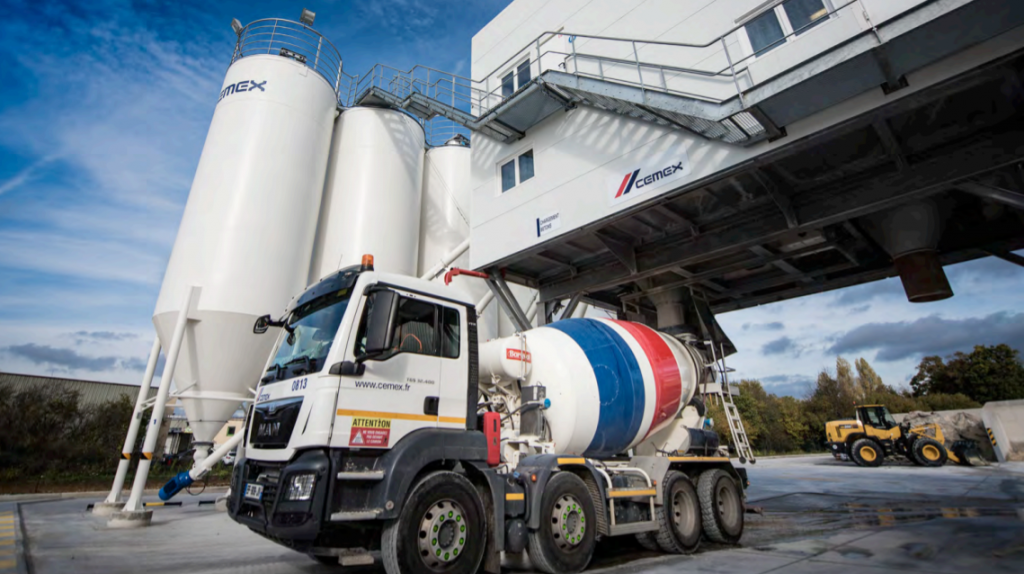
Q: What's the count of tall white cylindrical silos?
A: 3